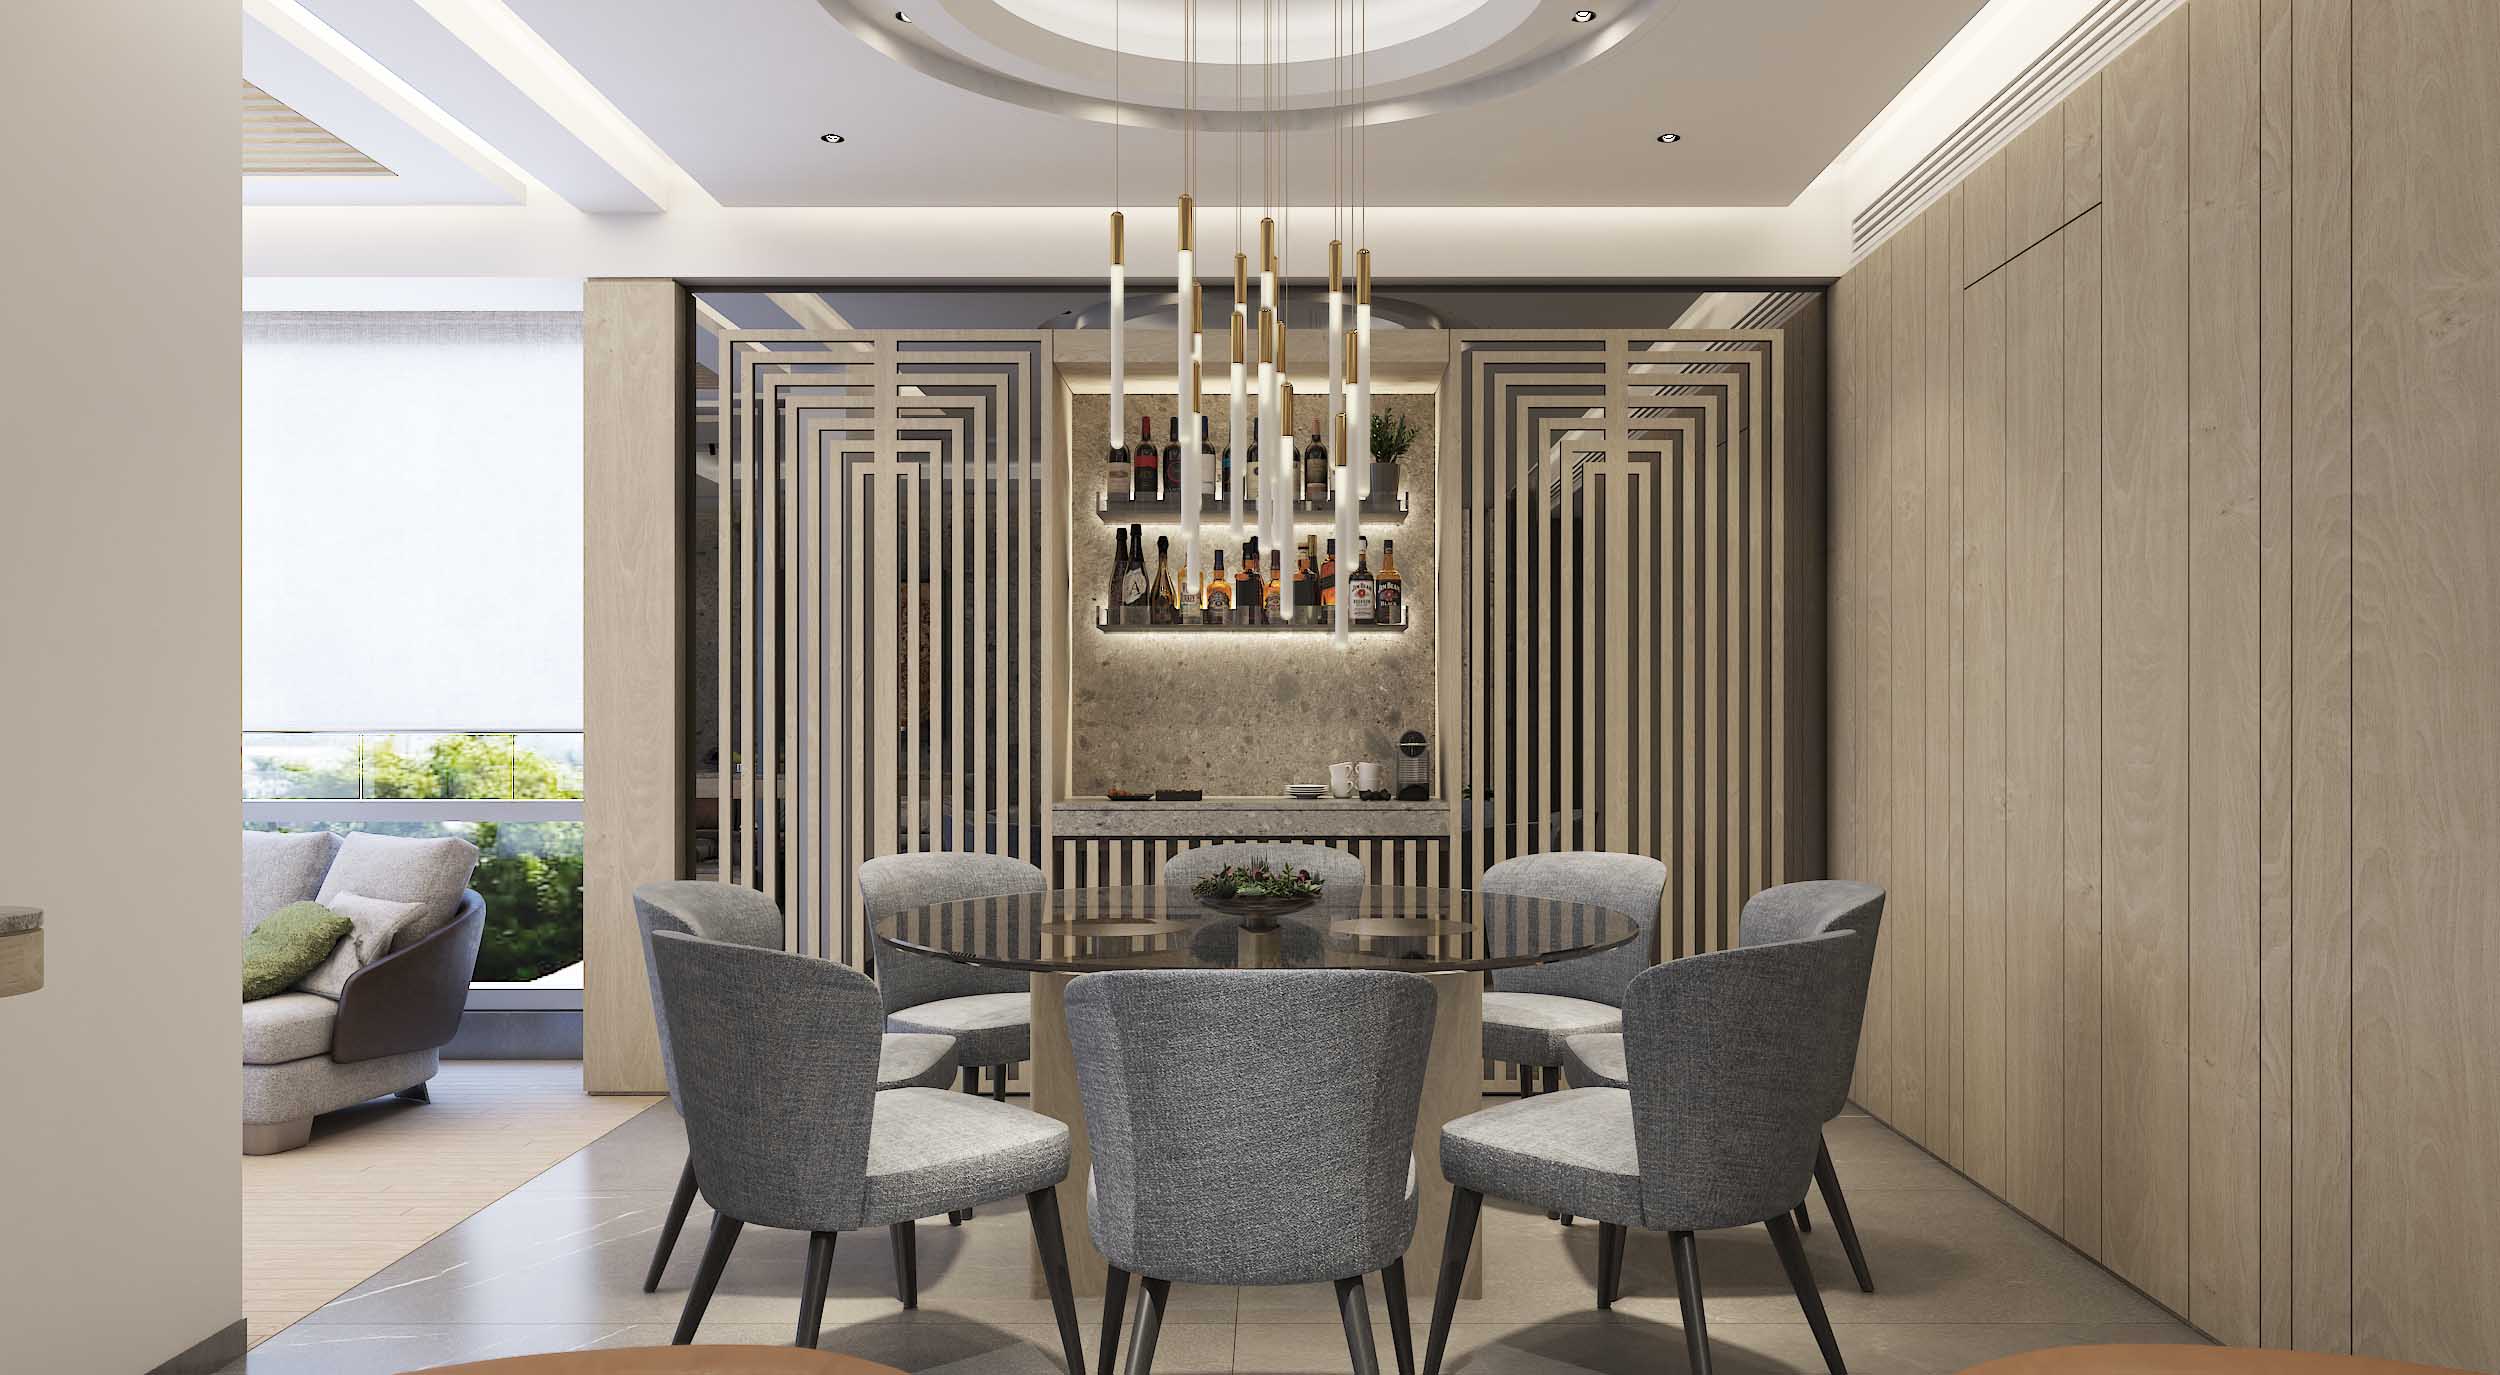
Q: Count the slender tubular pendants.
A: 15